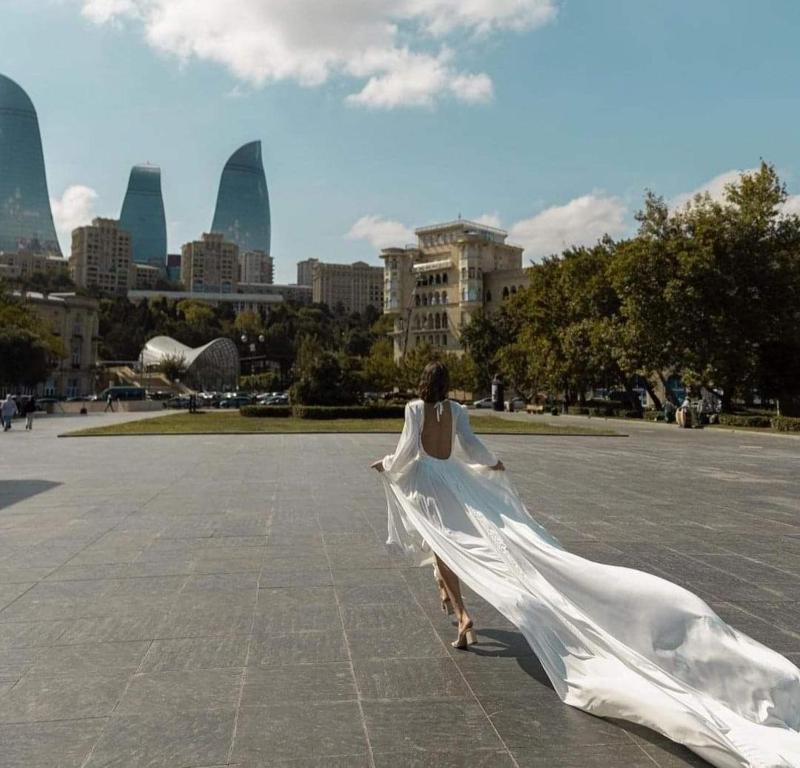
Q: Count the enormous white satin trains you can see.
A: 1